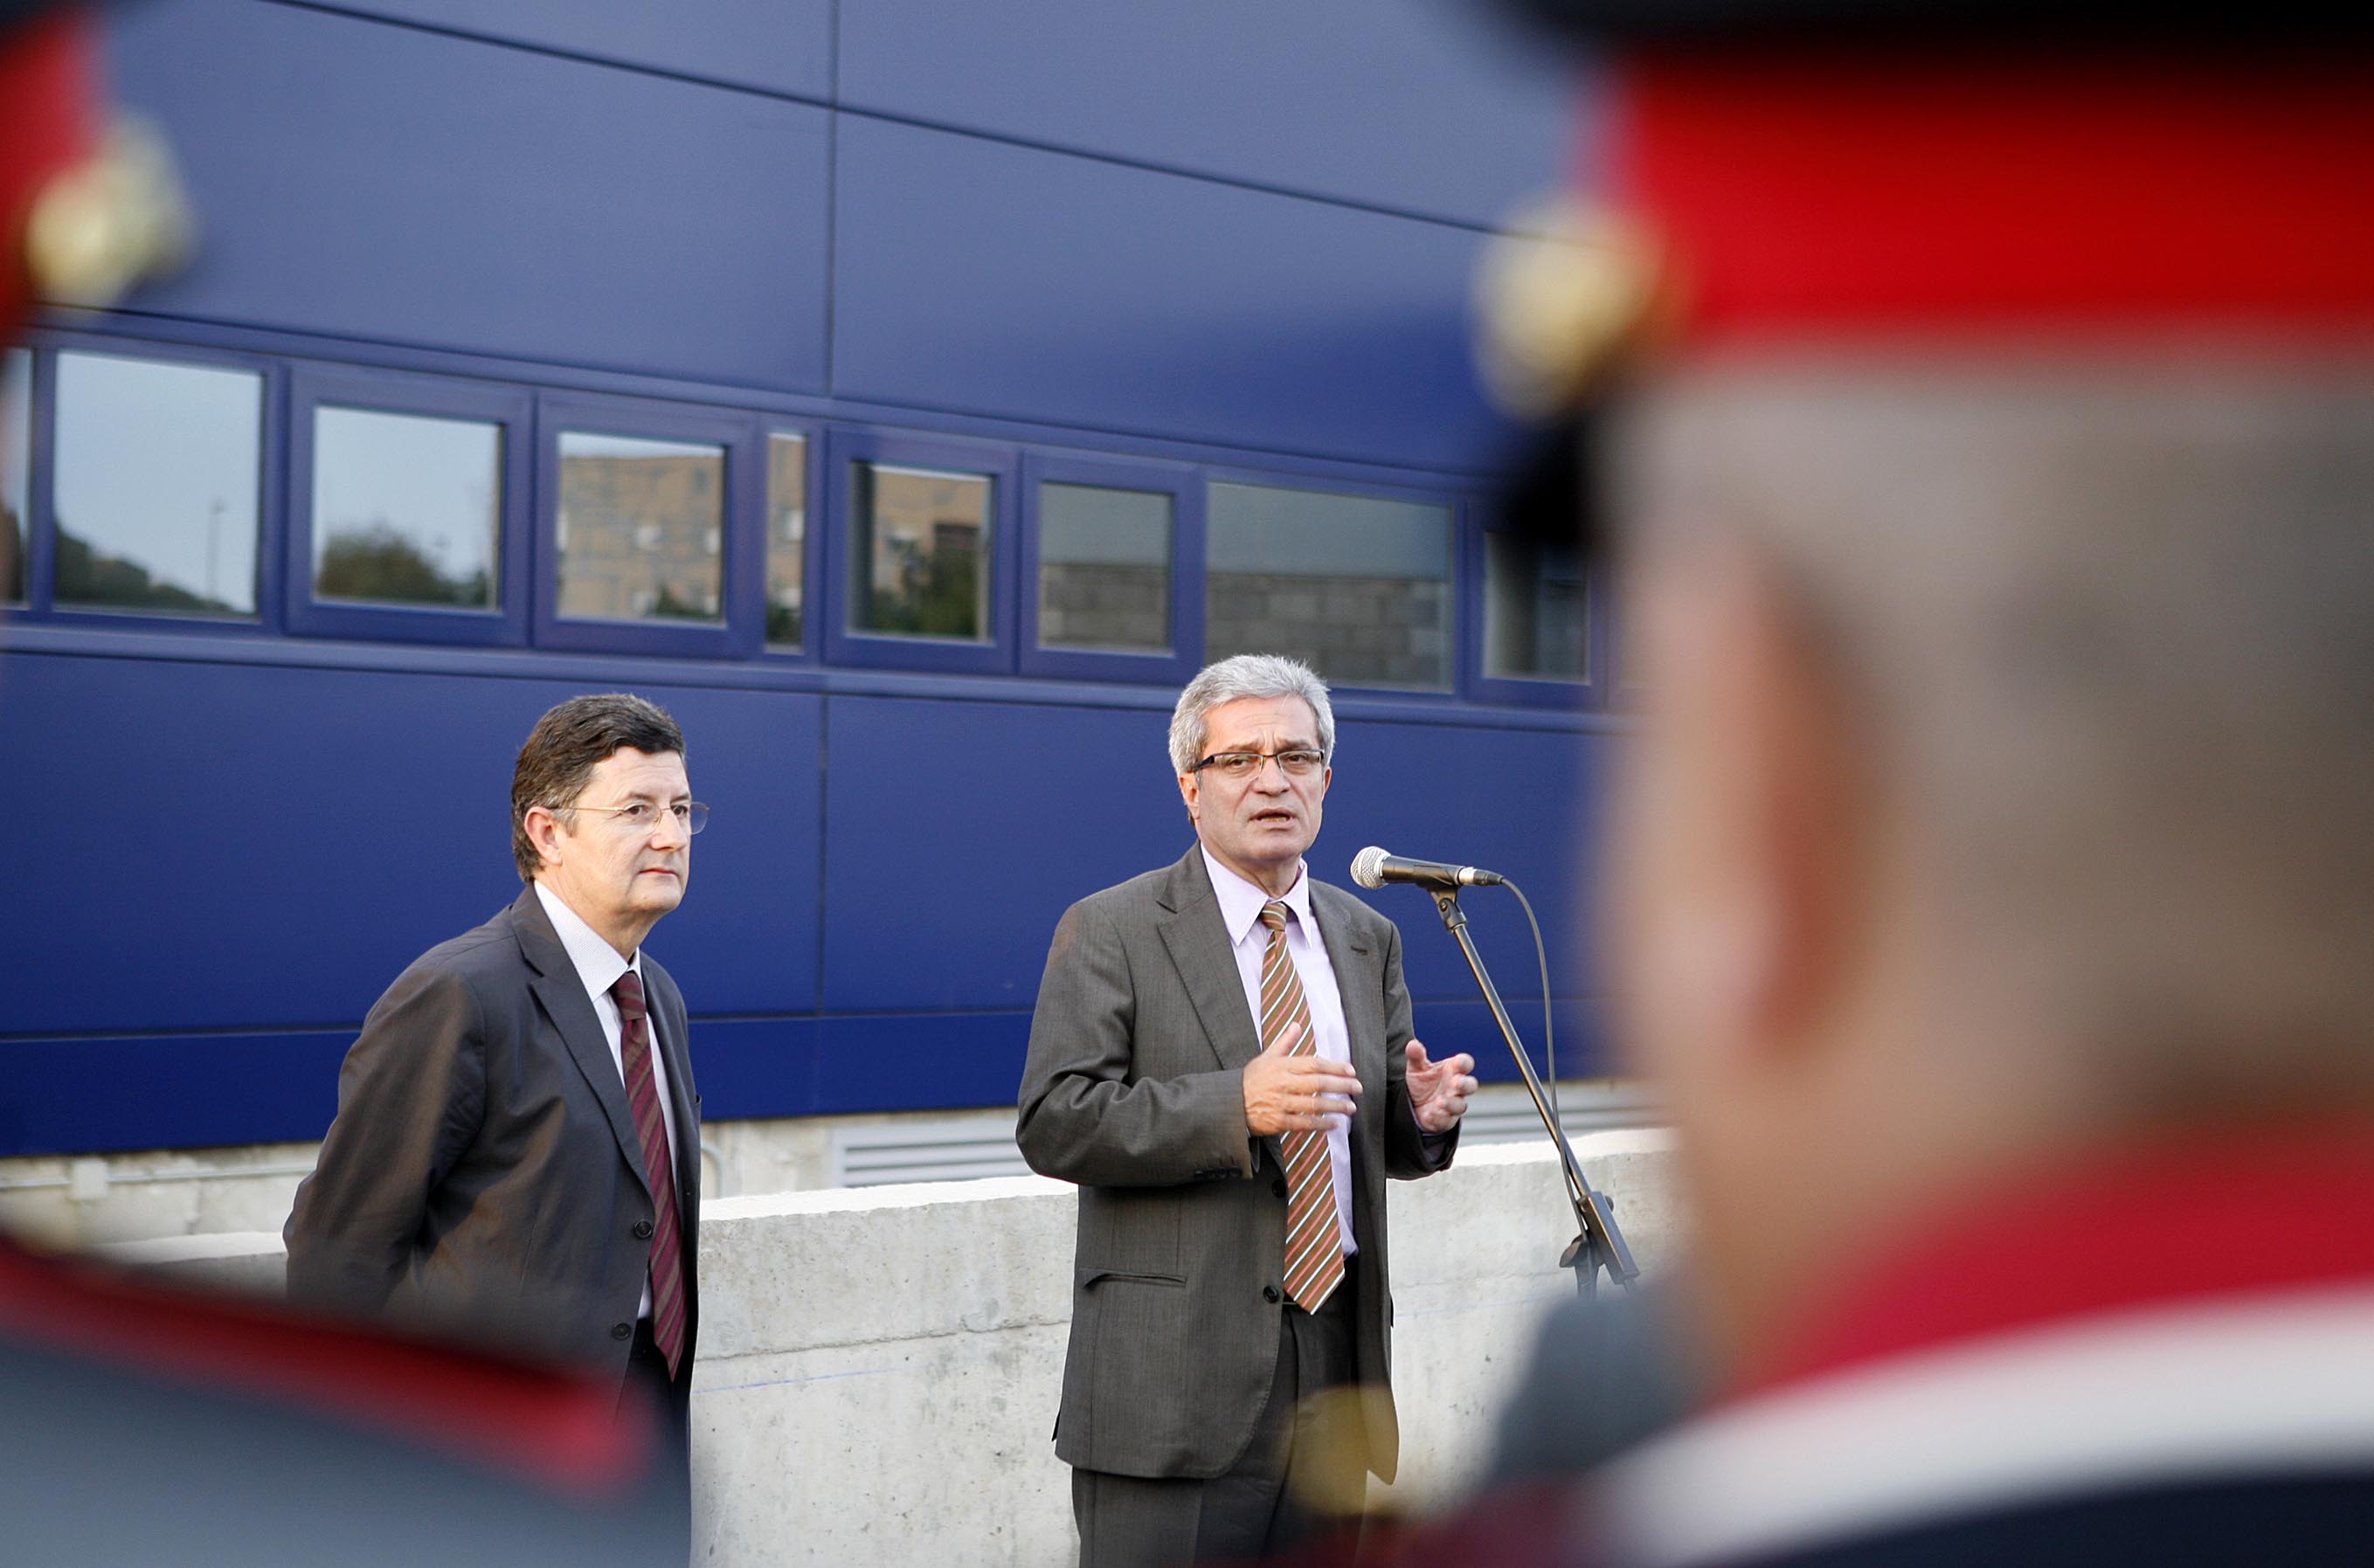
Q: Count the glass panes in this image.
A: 9